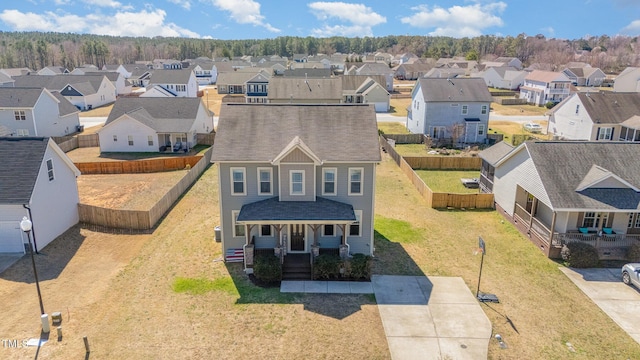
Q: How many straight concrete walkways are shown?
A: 1